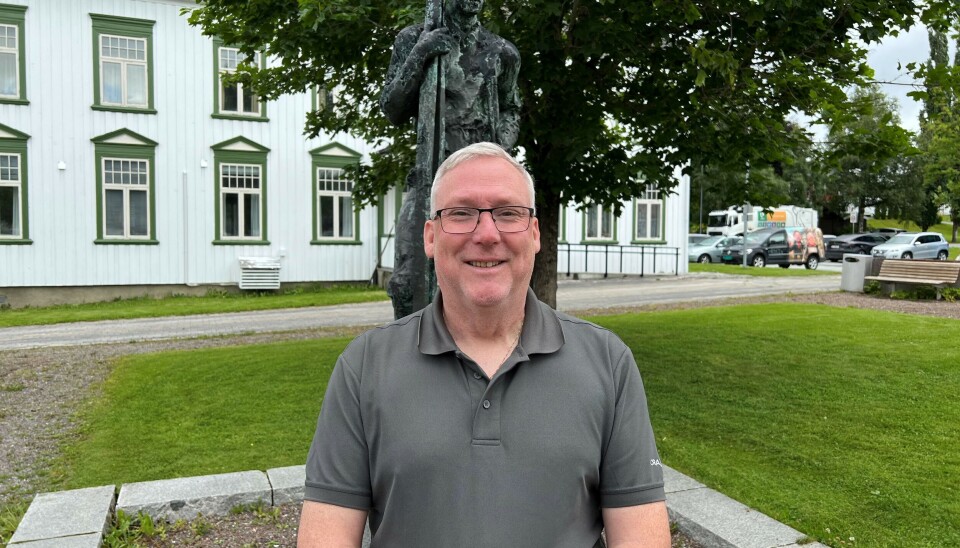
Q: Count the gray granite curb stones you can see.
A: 7